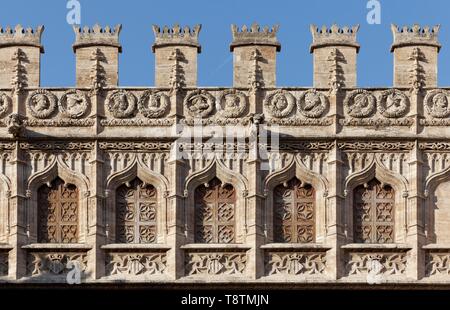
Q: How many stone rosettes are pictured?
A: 12